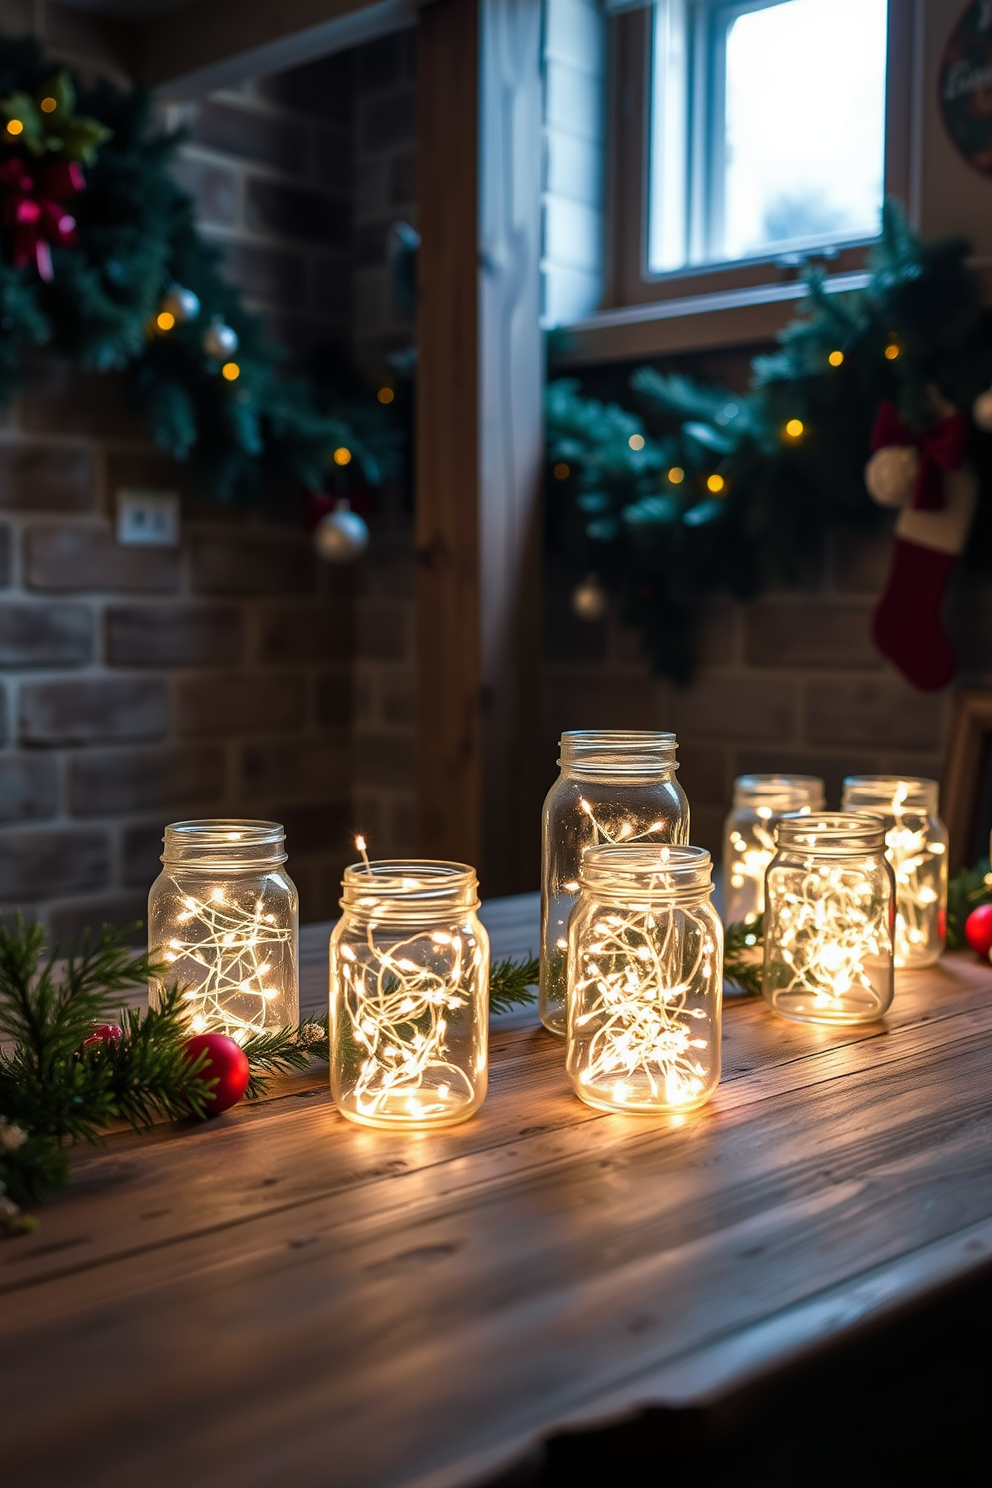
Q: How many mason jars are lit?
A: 7